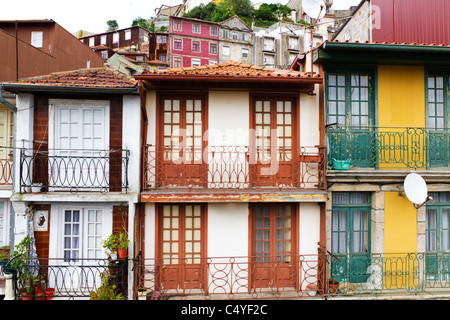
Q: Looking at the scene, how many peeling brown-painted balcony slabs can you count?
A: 1